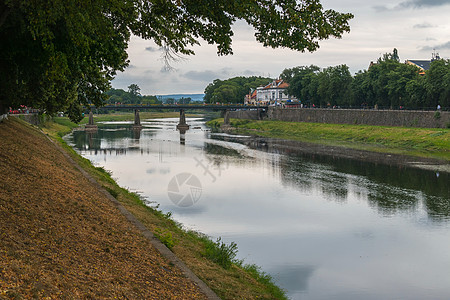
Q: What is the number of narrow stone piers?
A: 4